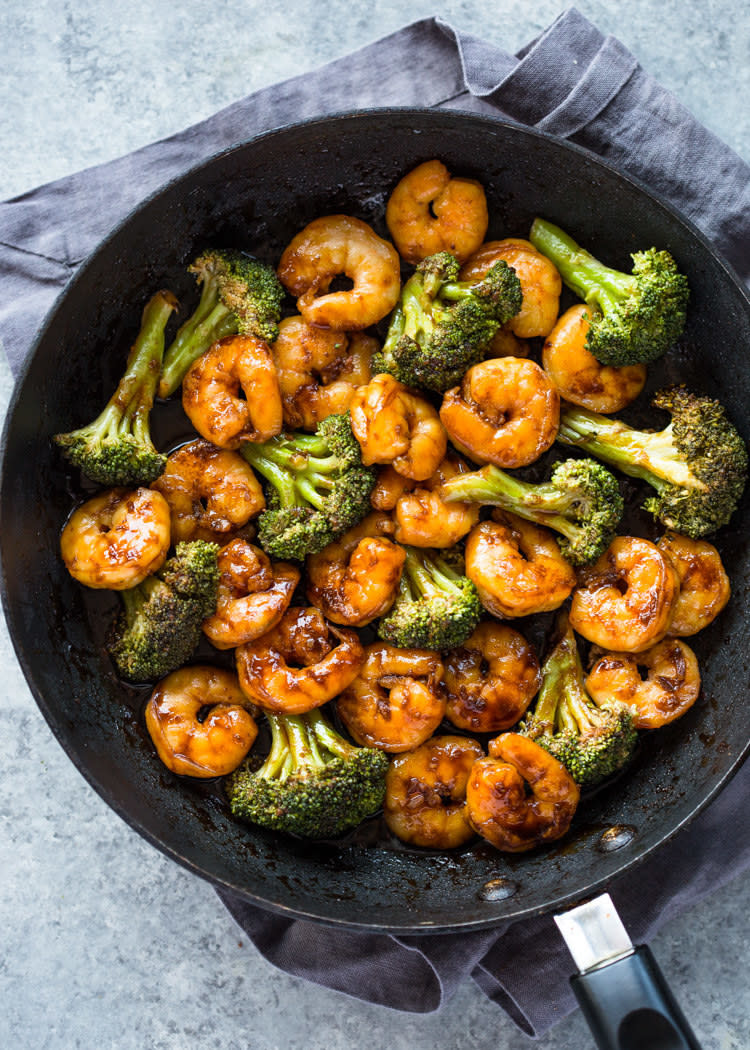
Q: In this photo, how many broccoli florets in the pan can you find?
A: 11